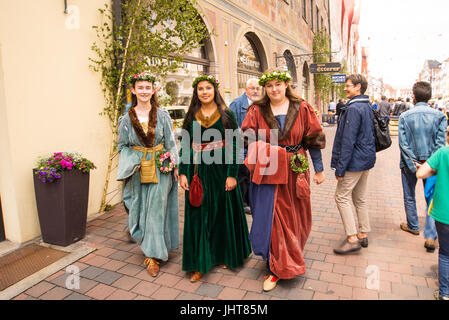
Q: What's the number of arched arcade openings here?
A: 4